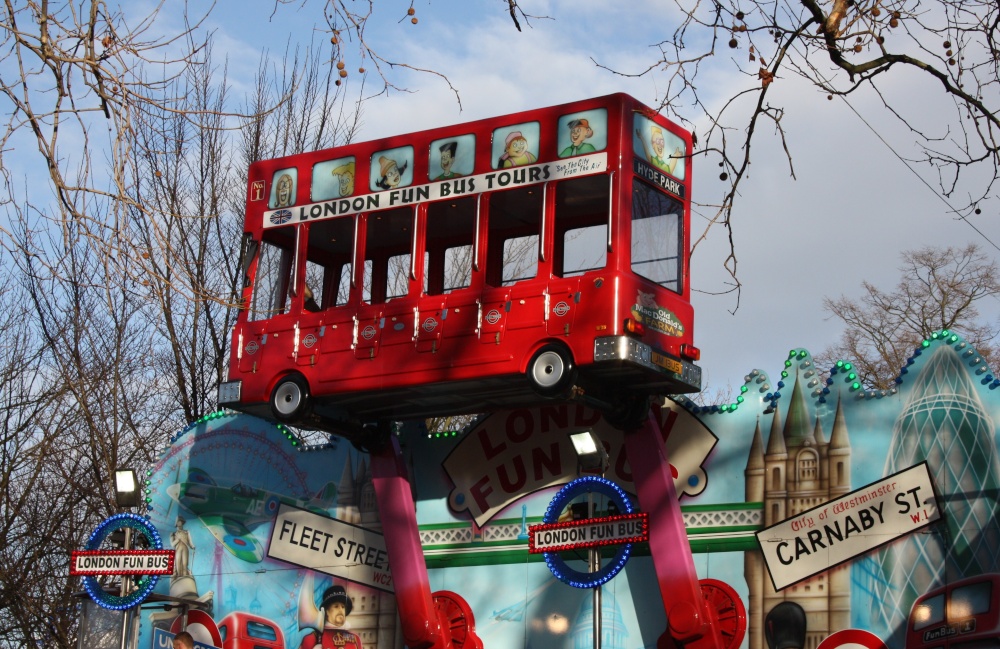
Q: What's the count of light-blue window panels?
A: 7